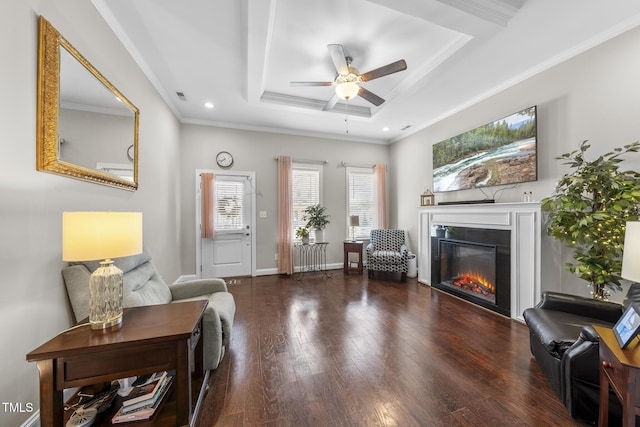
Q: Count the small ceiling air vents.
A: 2